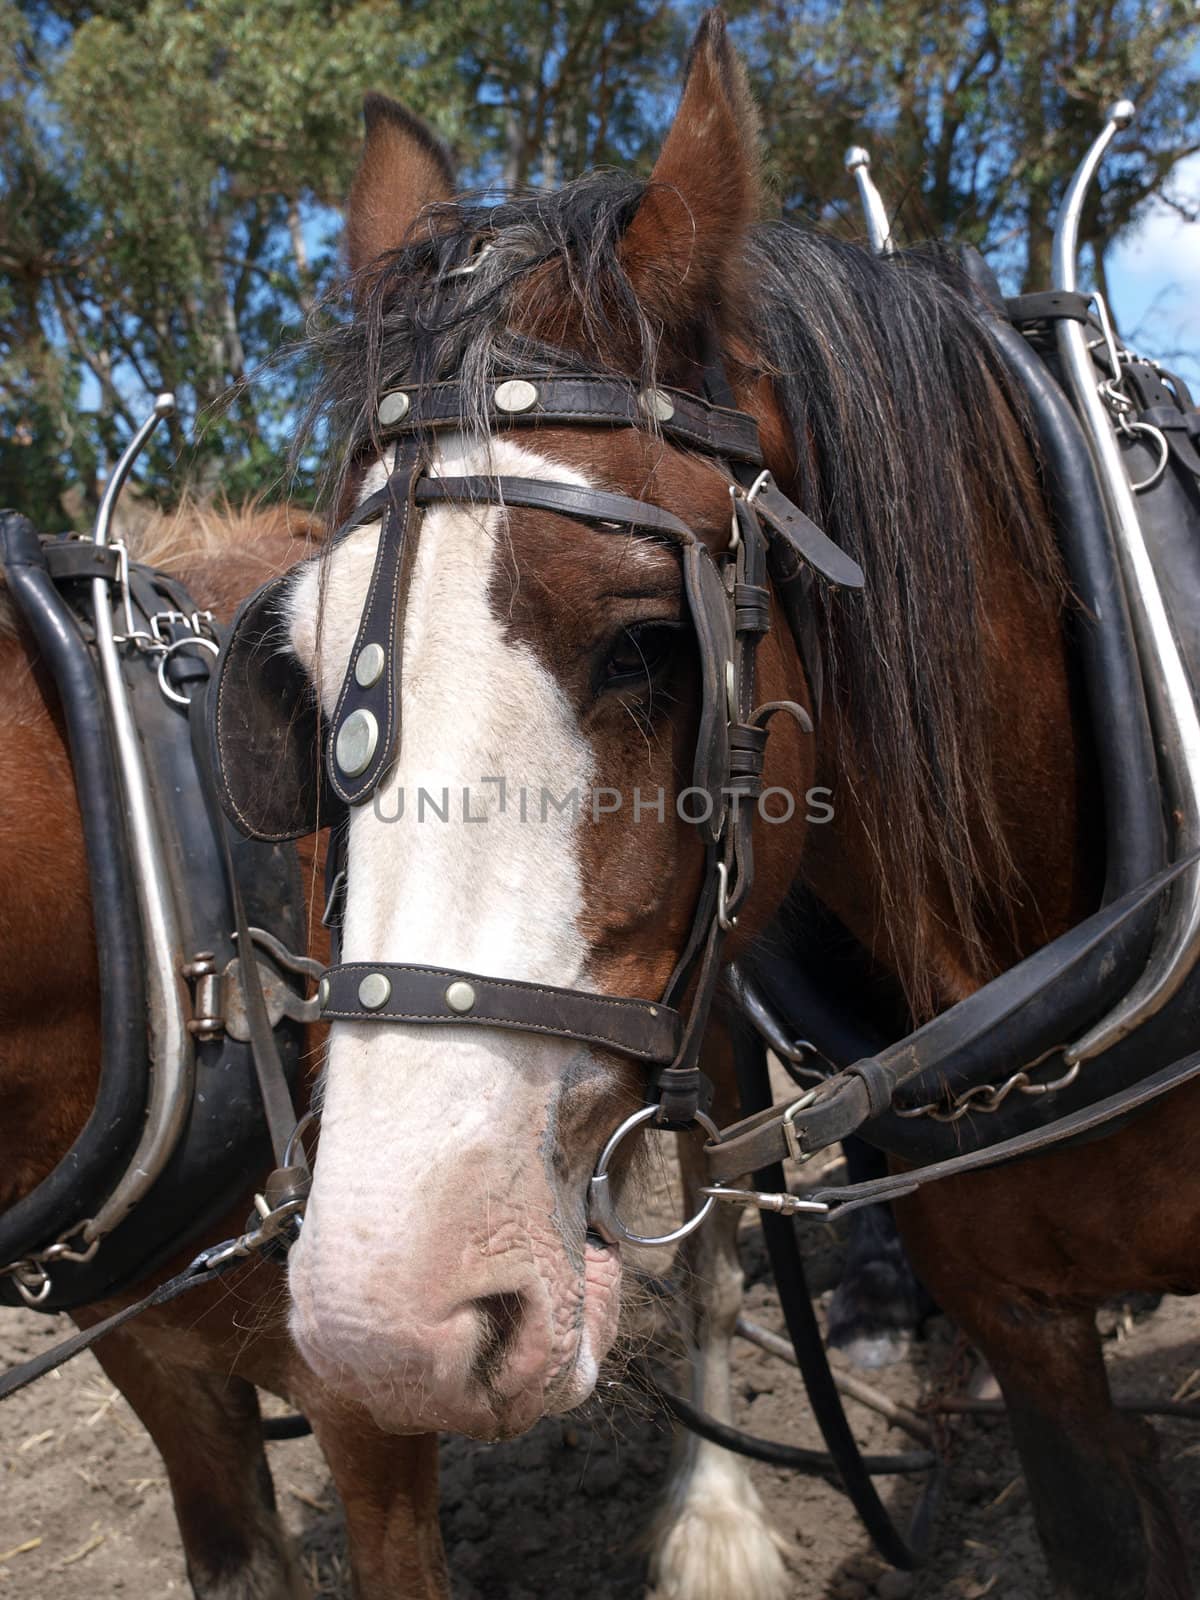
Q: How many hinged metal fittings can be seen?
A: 1